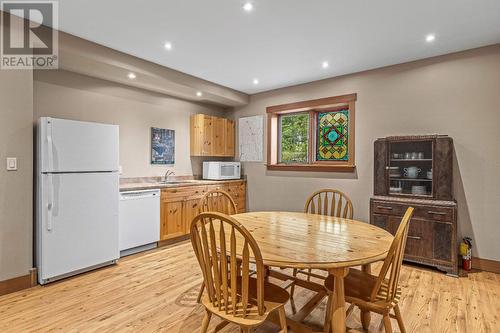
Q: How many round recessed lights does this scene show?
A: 7